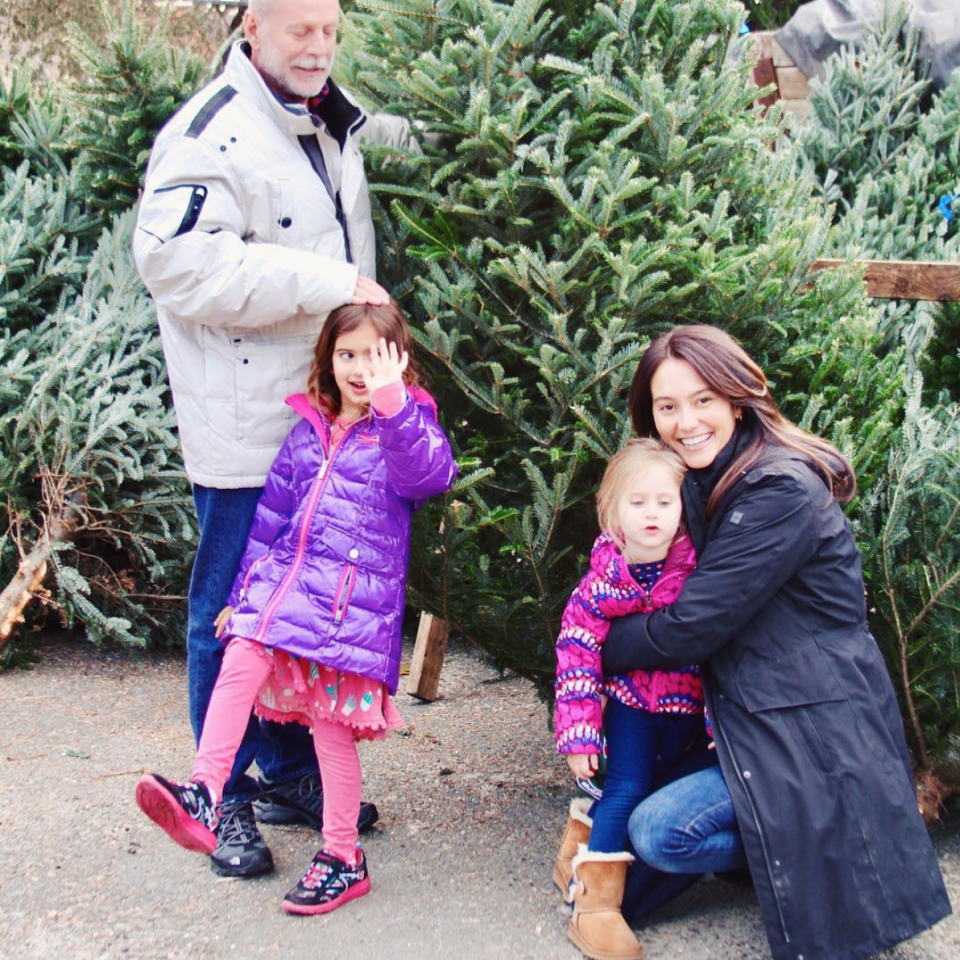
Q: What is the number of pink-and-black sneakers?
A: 2